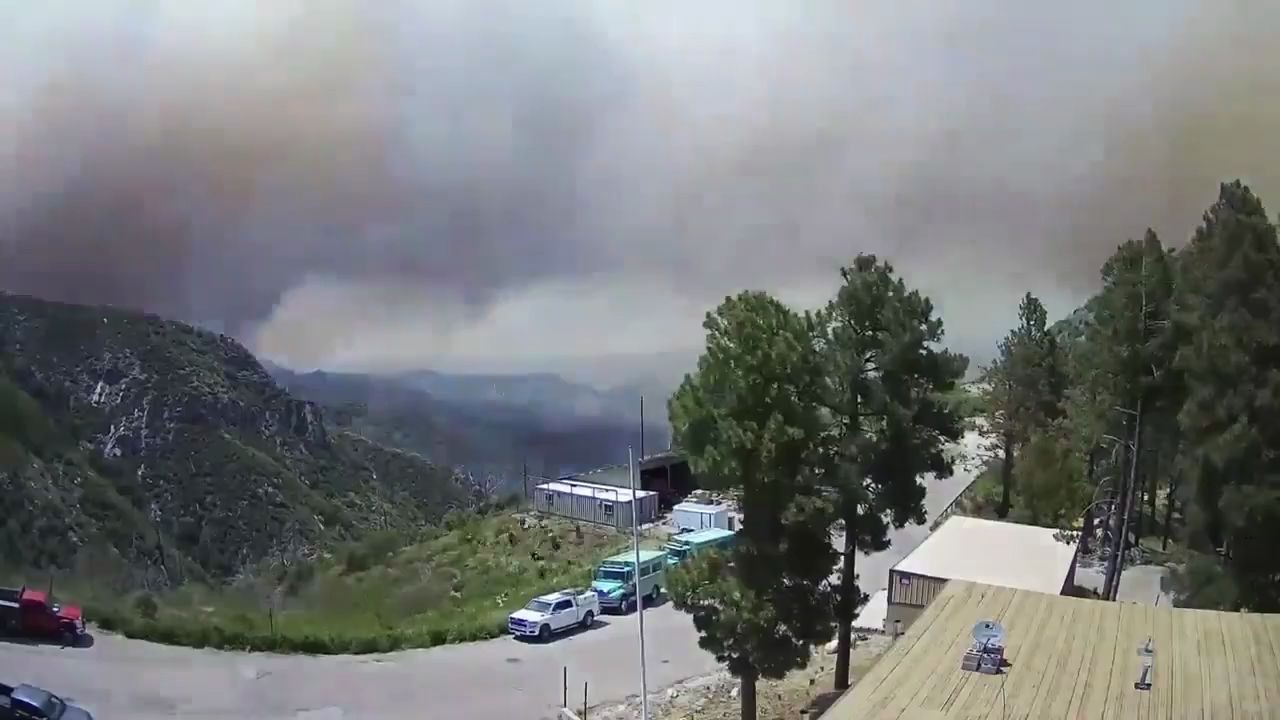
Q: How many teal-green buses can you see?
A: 2